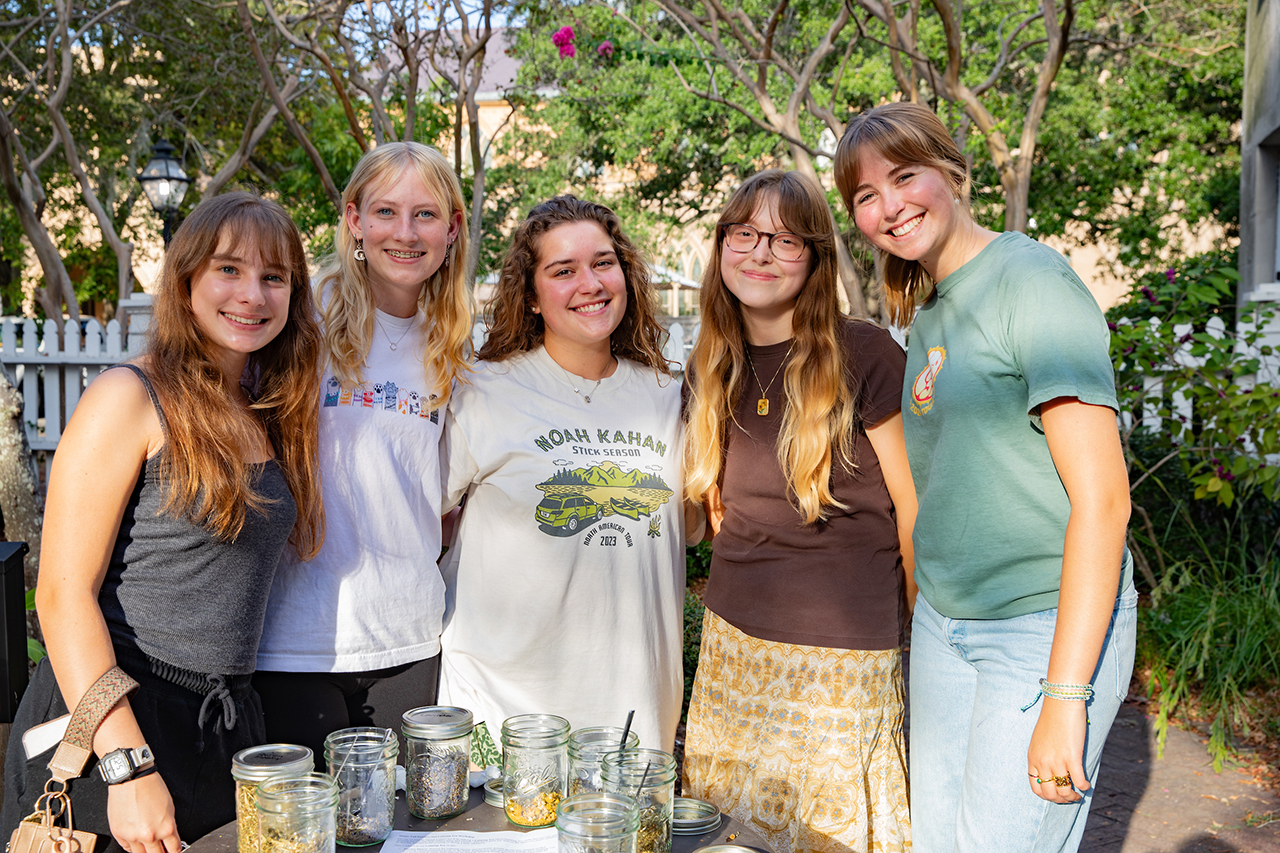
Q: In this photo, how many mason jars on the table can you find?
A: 8